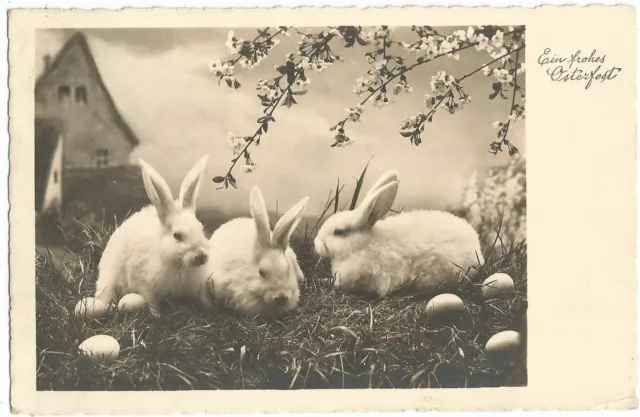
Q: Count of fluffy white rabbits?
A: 3